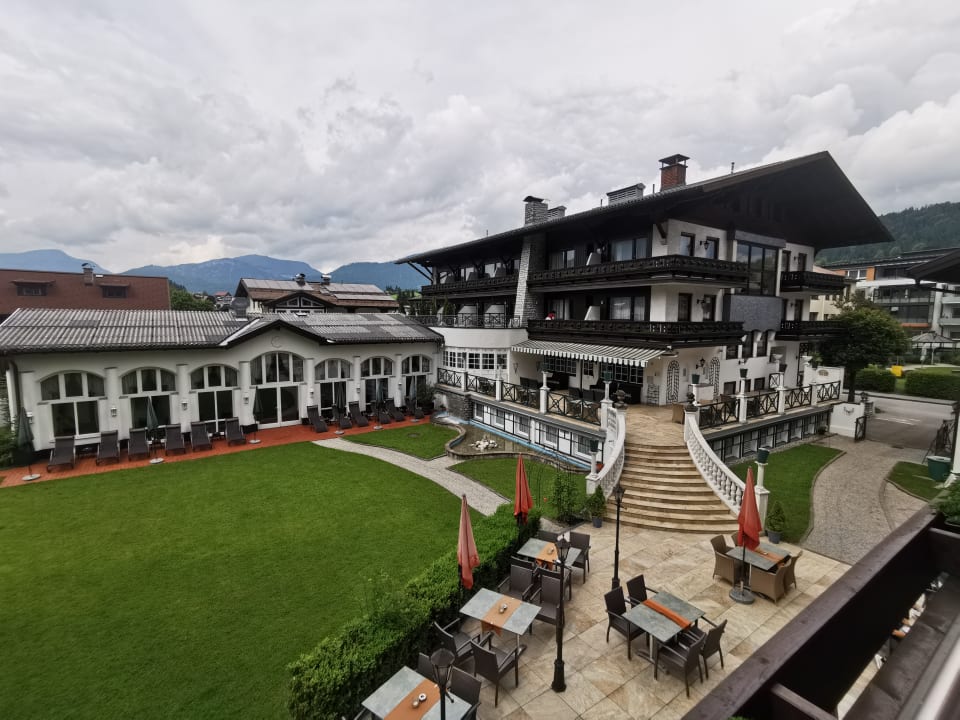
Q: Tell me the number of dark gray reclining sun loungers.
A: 12